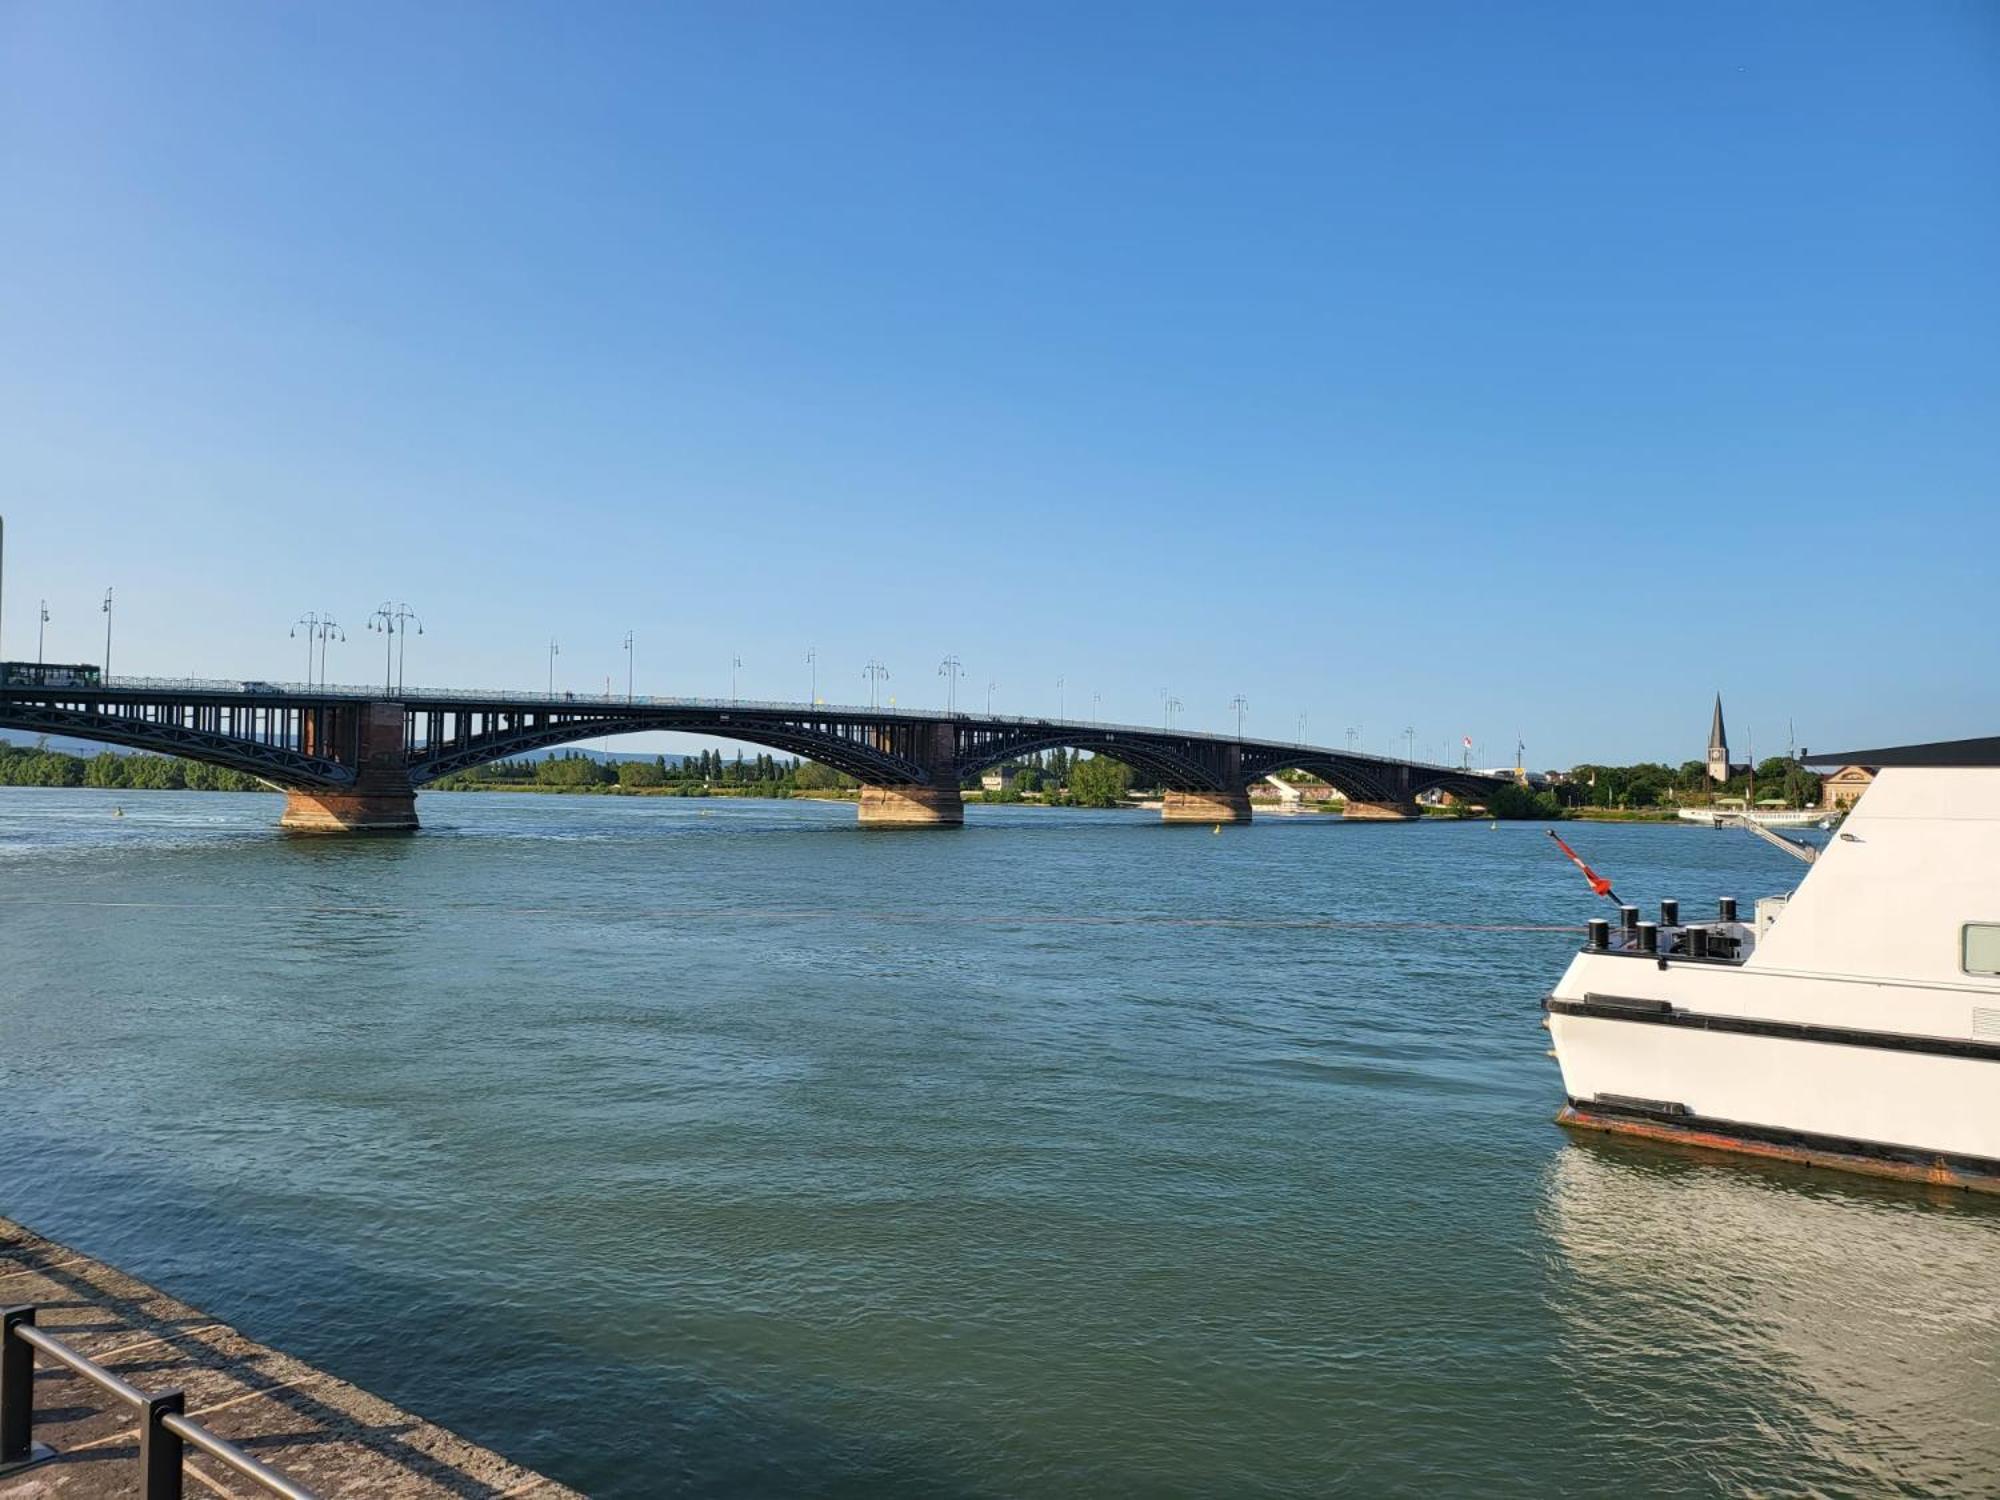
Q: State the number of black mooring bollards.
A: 6